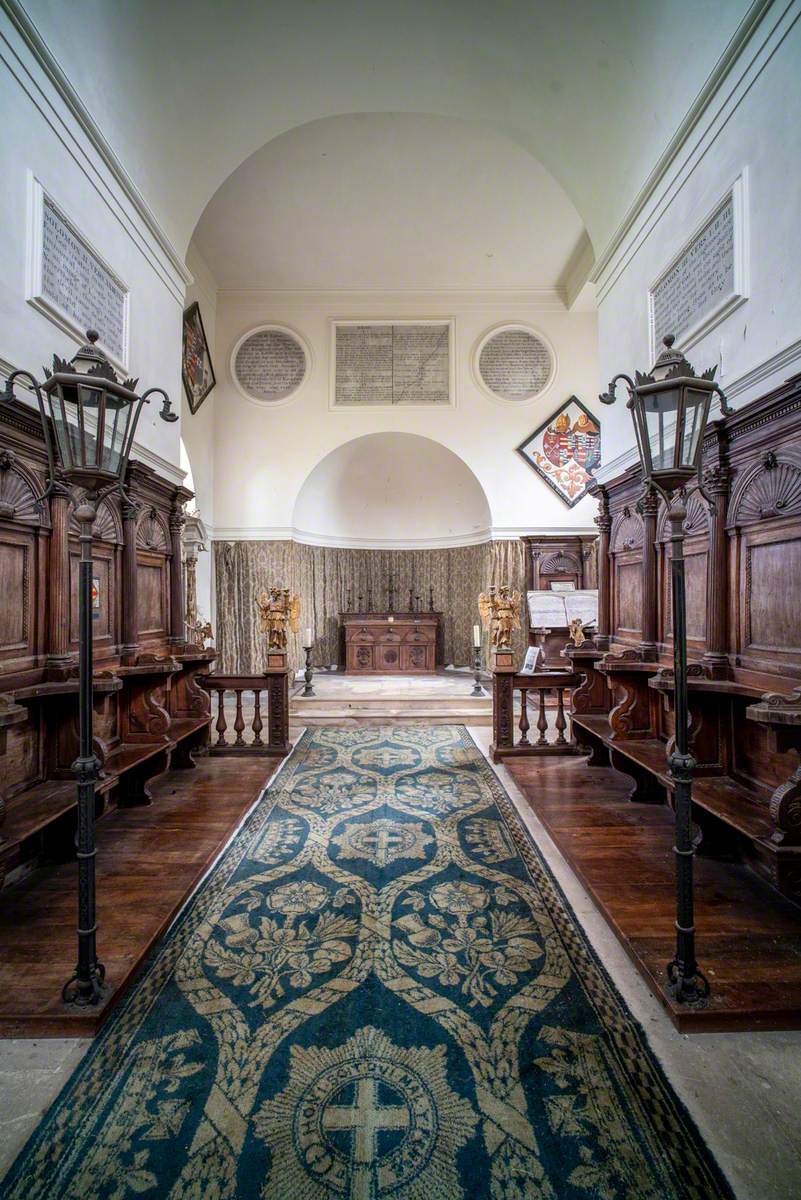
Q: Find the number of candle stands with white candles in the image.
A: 2